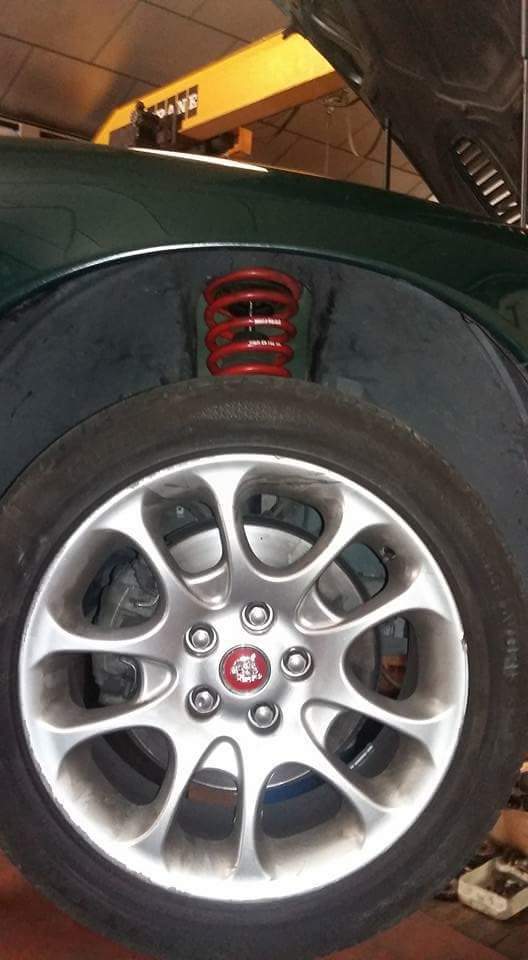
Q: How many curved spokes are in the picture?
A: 10